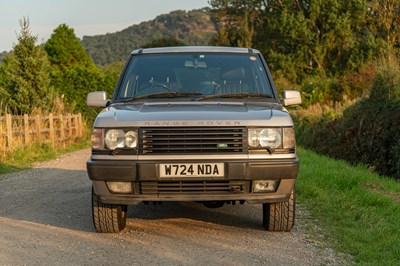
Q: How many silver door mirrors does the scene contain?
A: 2